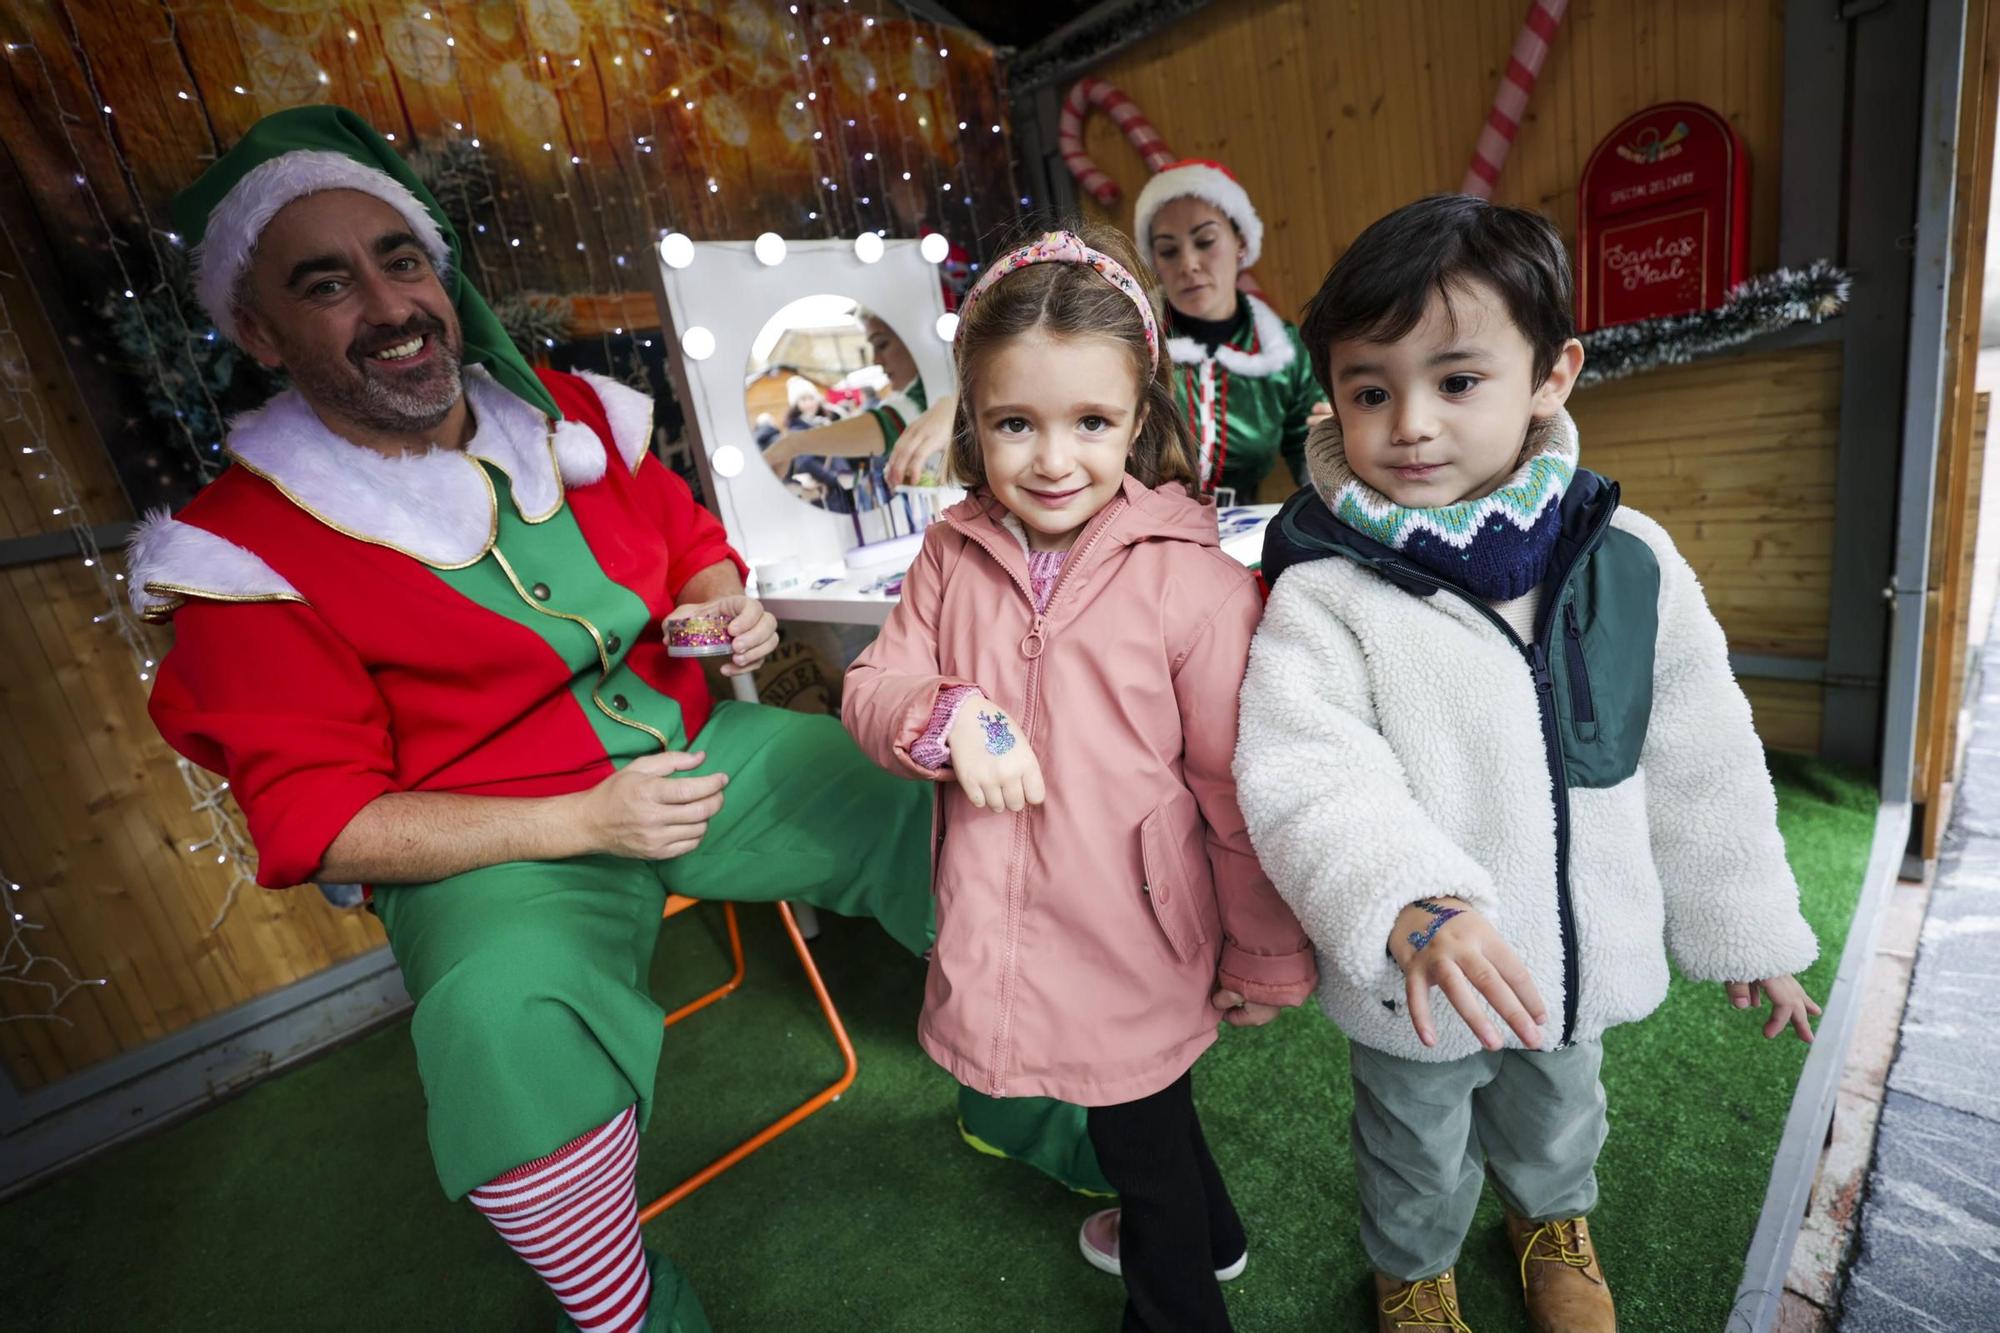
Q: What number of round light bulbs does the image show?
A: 7